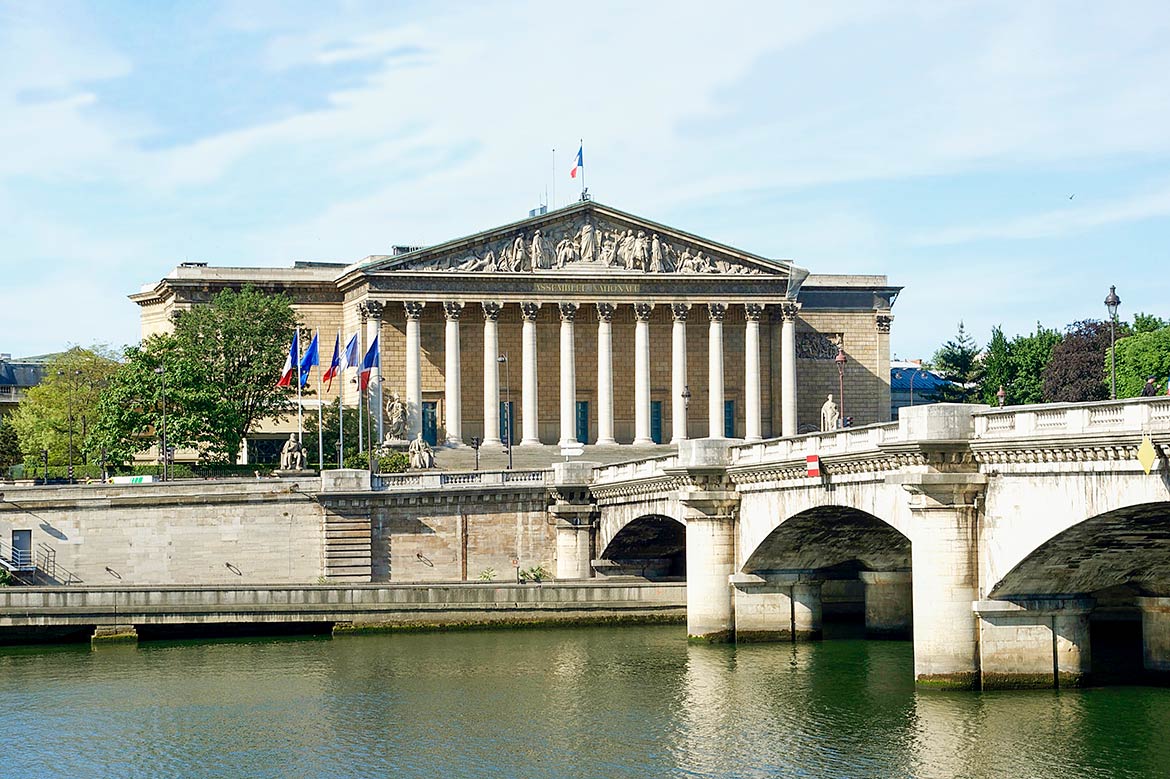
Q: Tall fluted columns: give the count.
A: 12